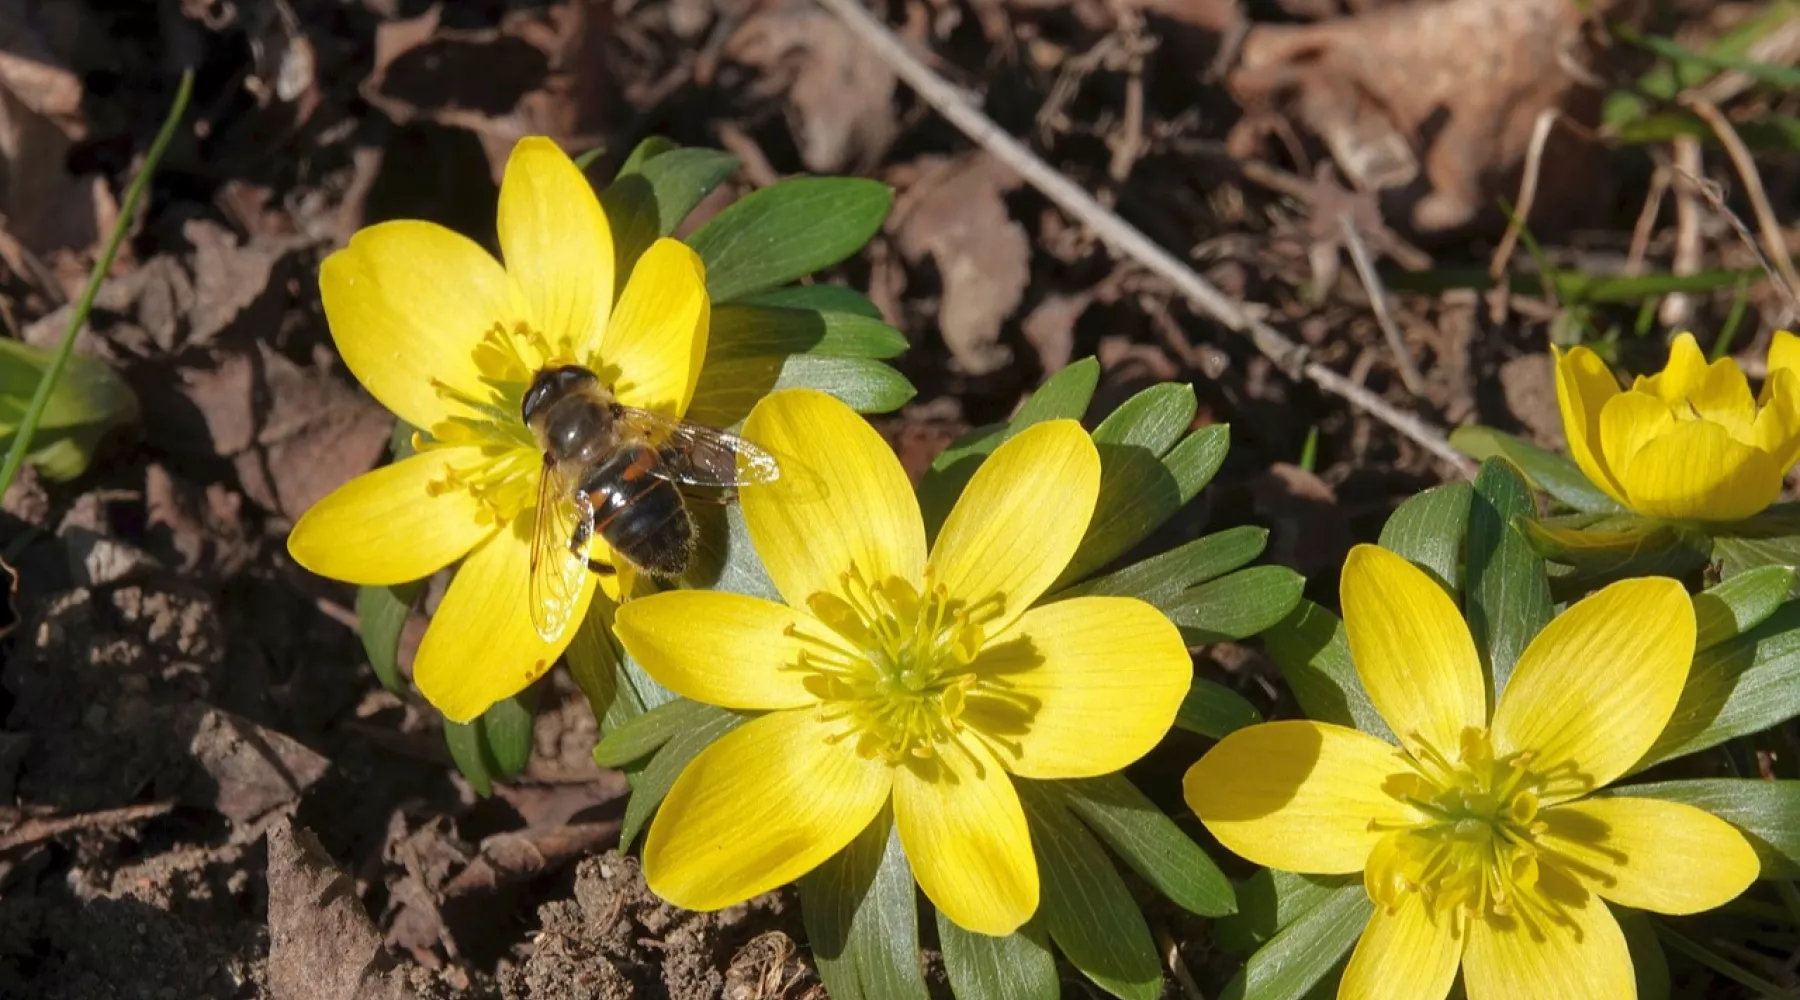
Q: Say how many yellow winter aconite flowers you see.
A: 4